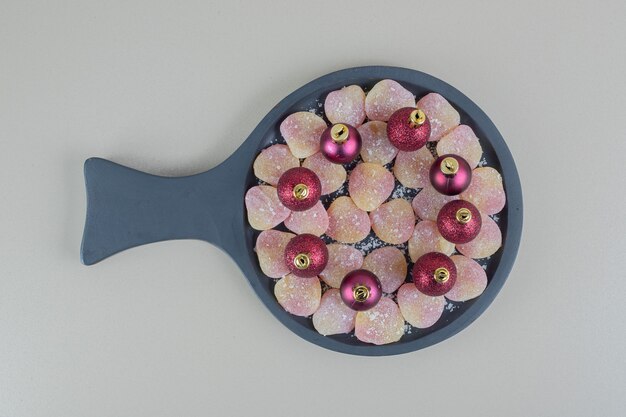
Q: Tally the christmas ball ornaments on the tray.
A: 8